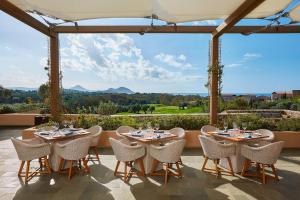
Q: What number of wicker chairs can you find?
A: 12